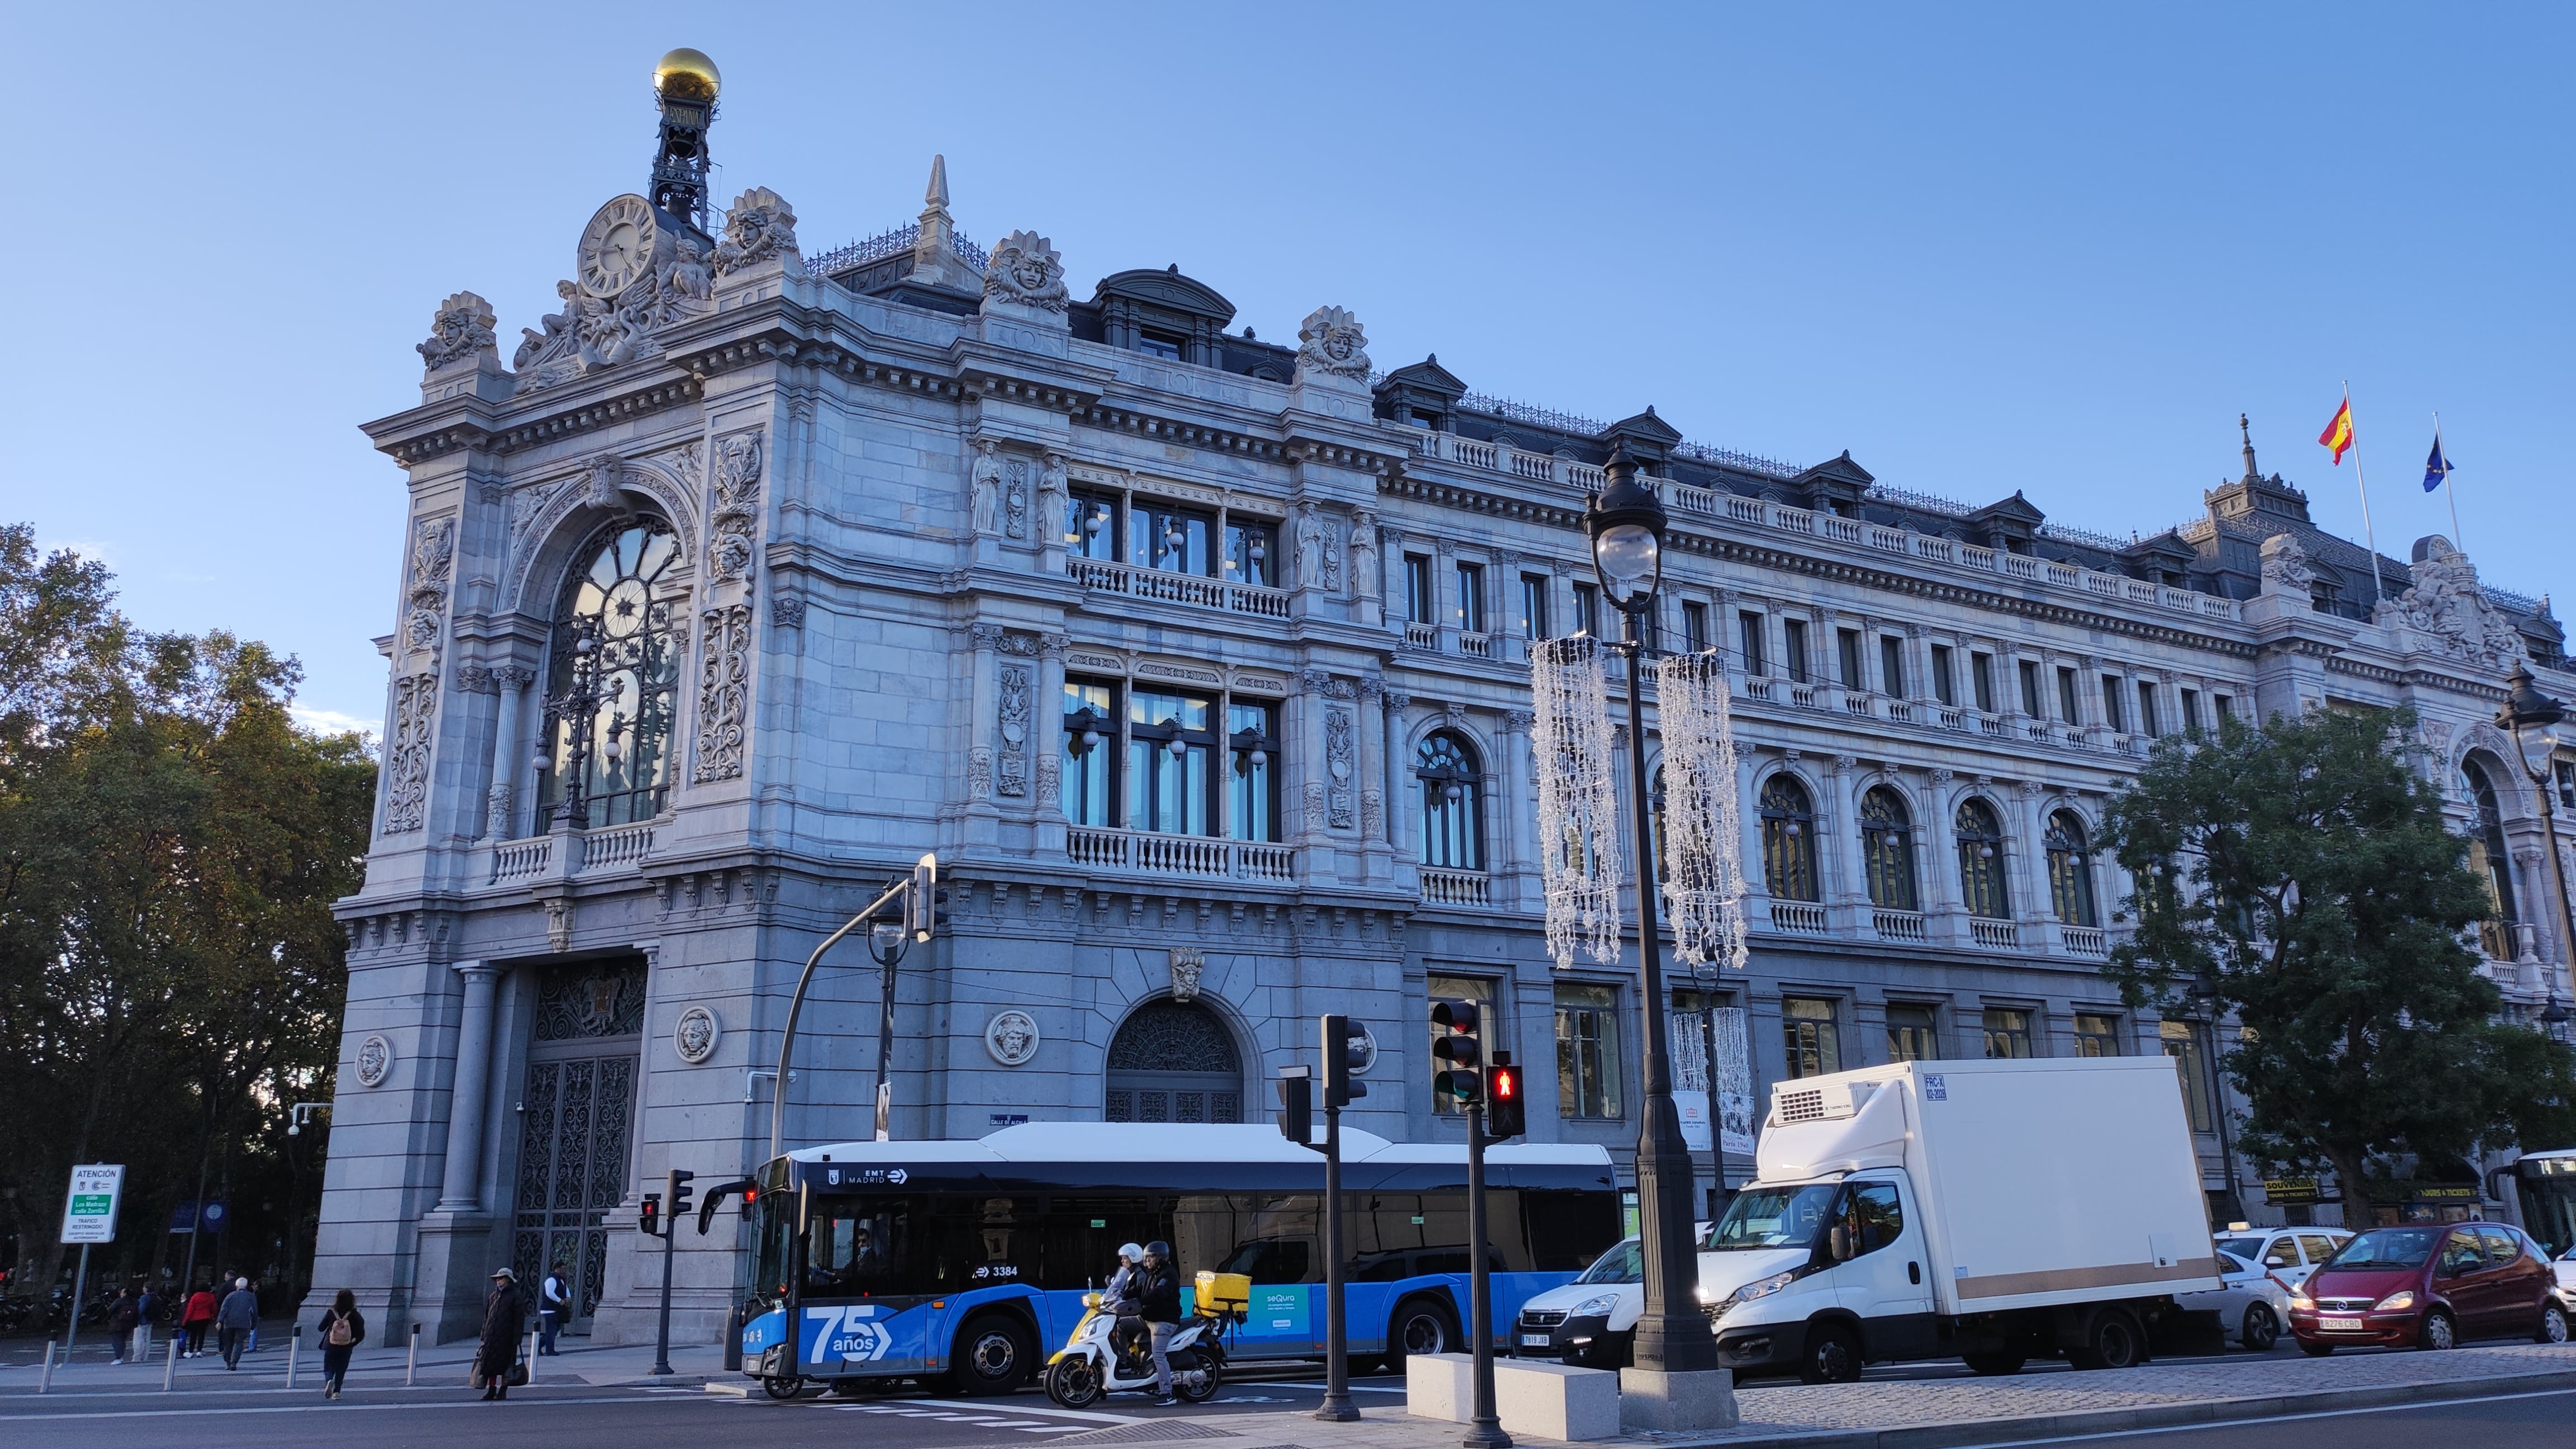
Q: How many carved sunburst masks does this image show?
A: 5